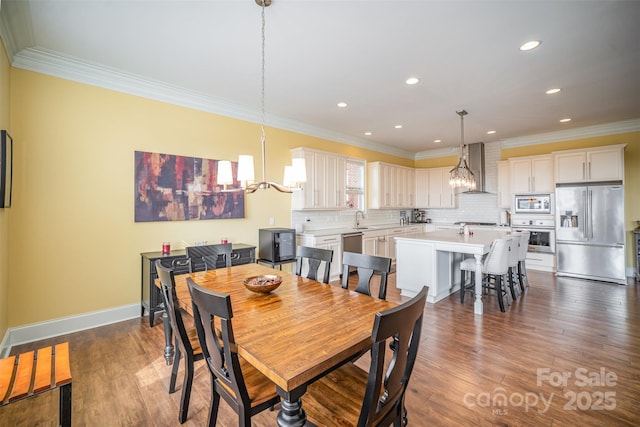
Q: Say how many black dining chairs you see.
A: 6